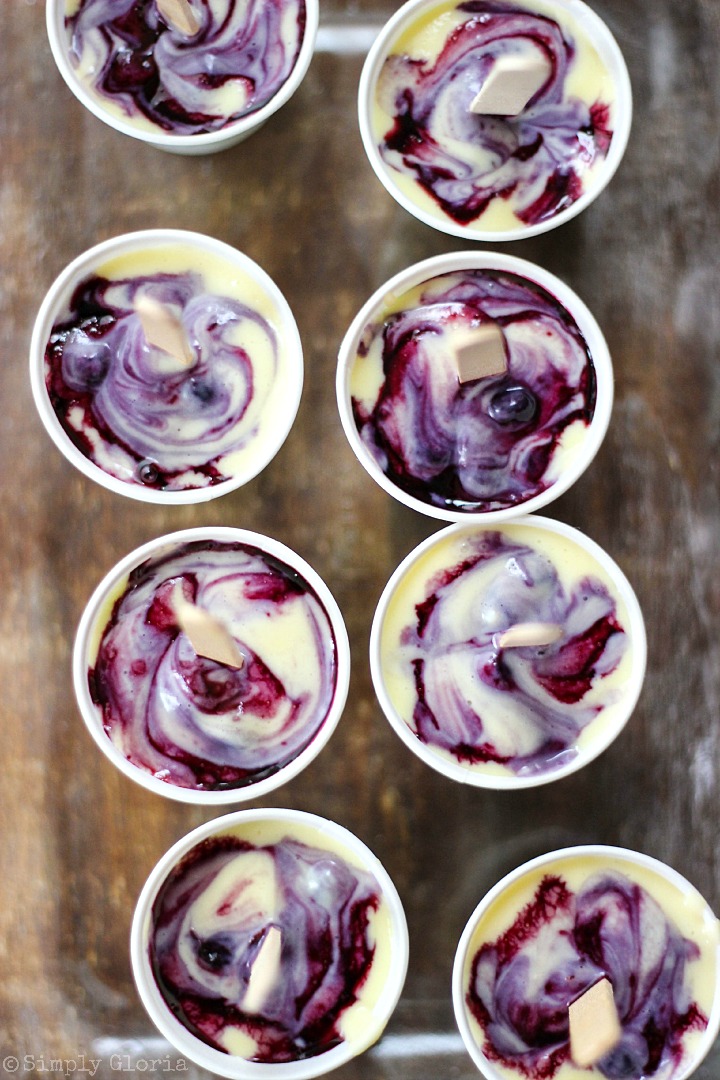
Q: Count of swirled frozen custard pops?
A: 8